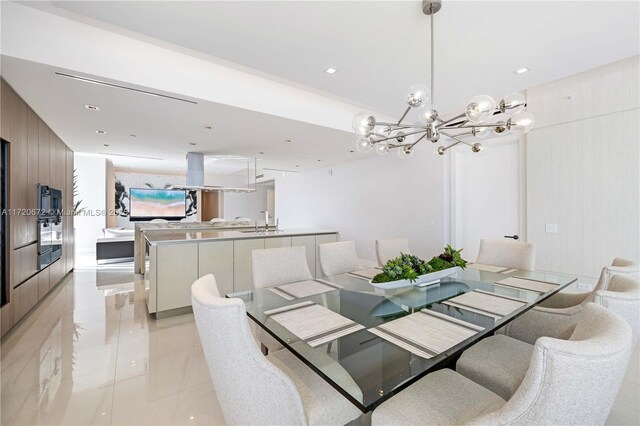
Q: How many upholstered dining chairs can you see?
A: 8